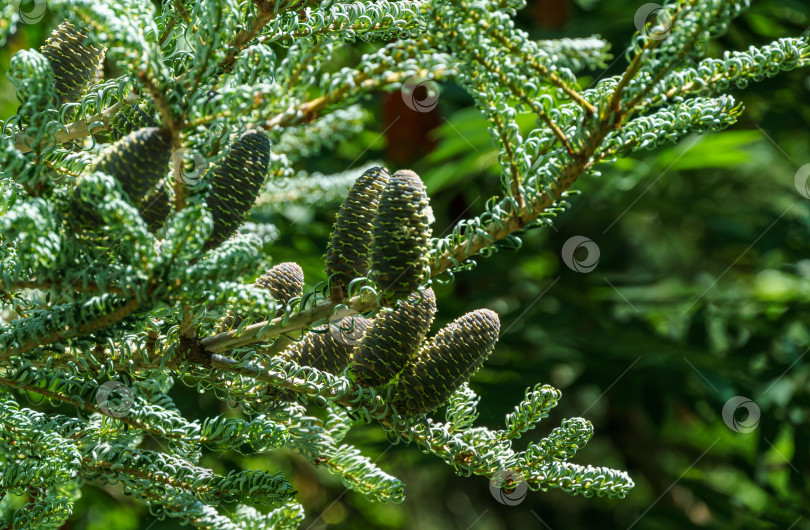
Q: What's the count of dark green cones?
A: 11